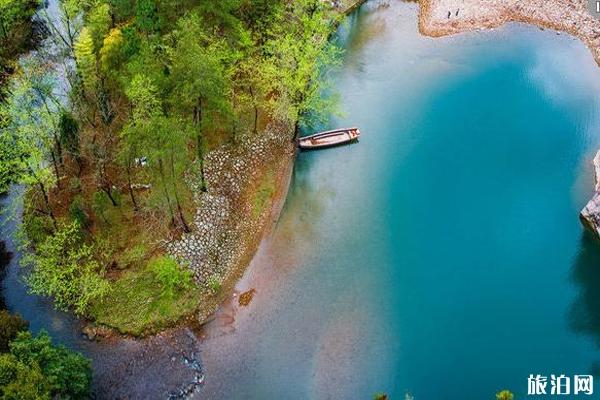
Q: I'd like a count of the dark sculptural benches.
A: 0